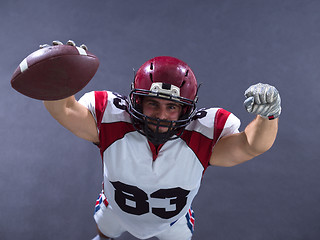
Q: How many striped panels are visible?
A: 2